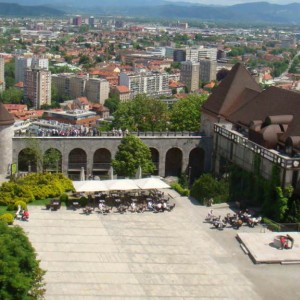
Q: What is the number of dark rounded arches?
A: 7